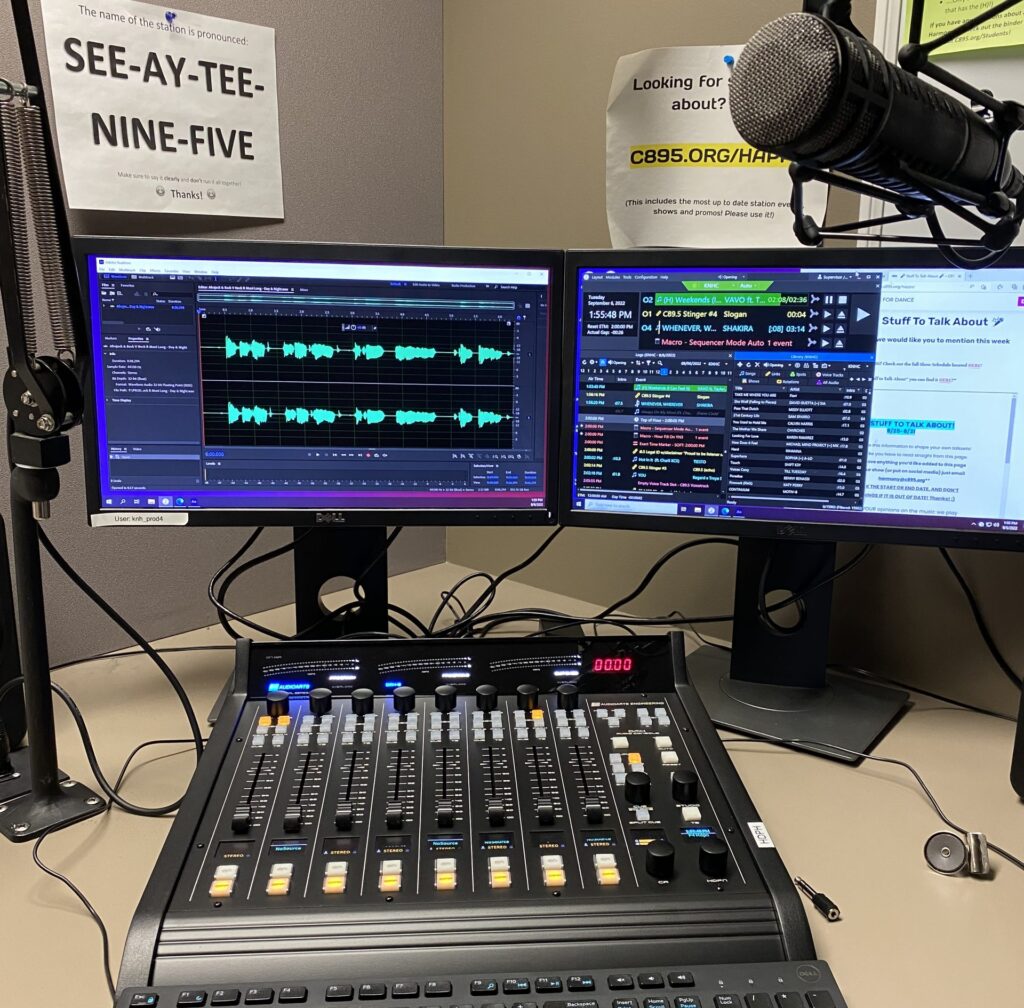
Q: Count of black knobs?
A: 12